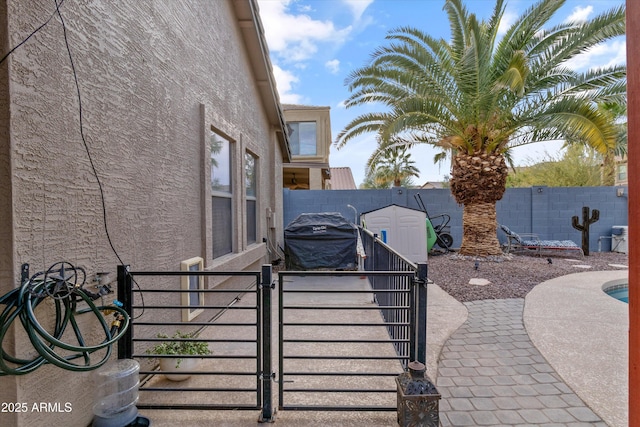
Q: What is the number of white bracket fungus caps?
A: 0